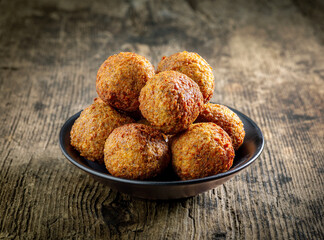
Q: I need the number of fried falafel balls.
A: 7